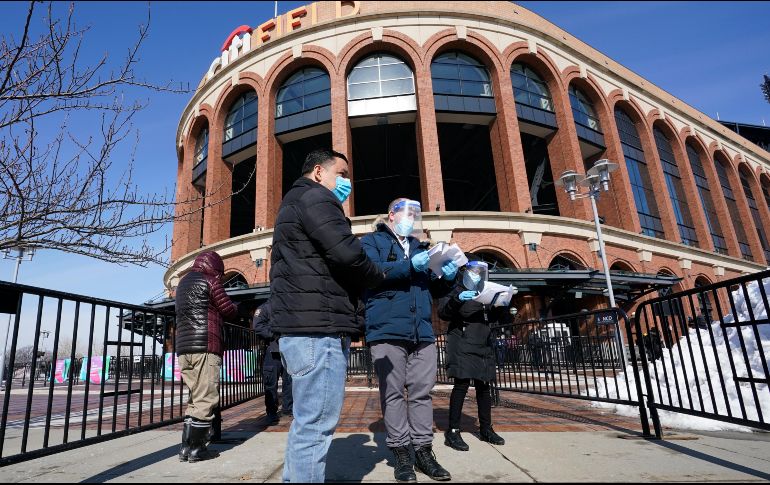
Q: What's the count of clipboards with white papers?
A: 2